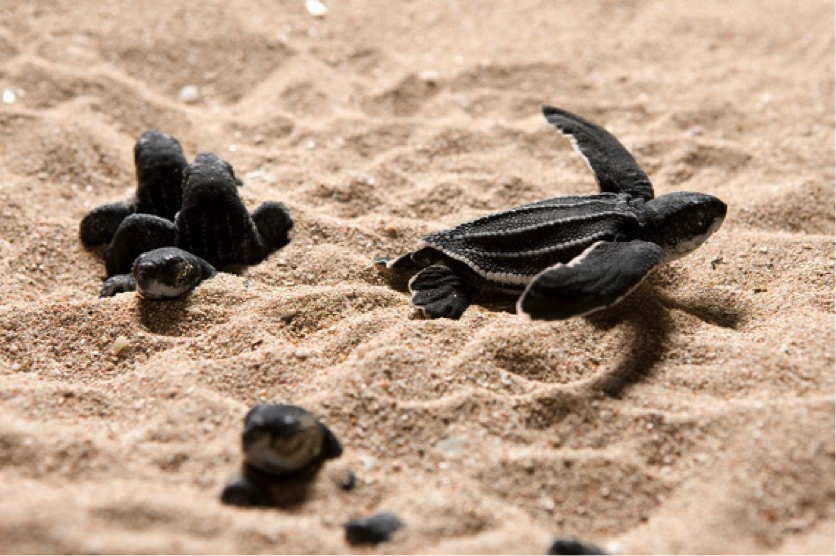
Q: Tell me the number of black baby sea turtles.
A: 5